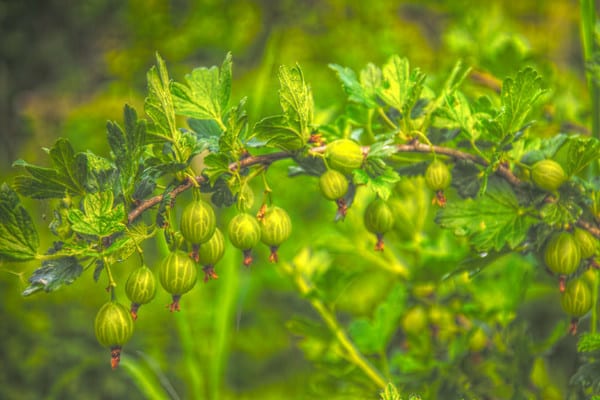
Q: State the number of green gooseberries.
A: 15